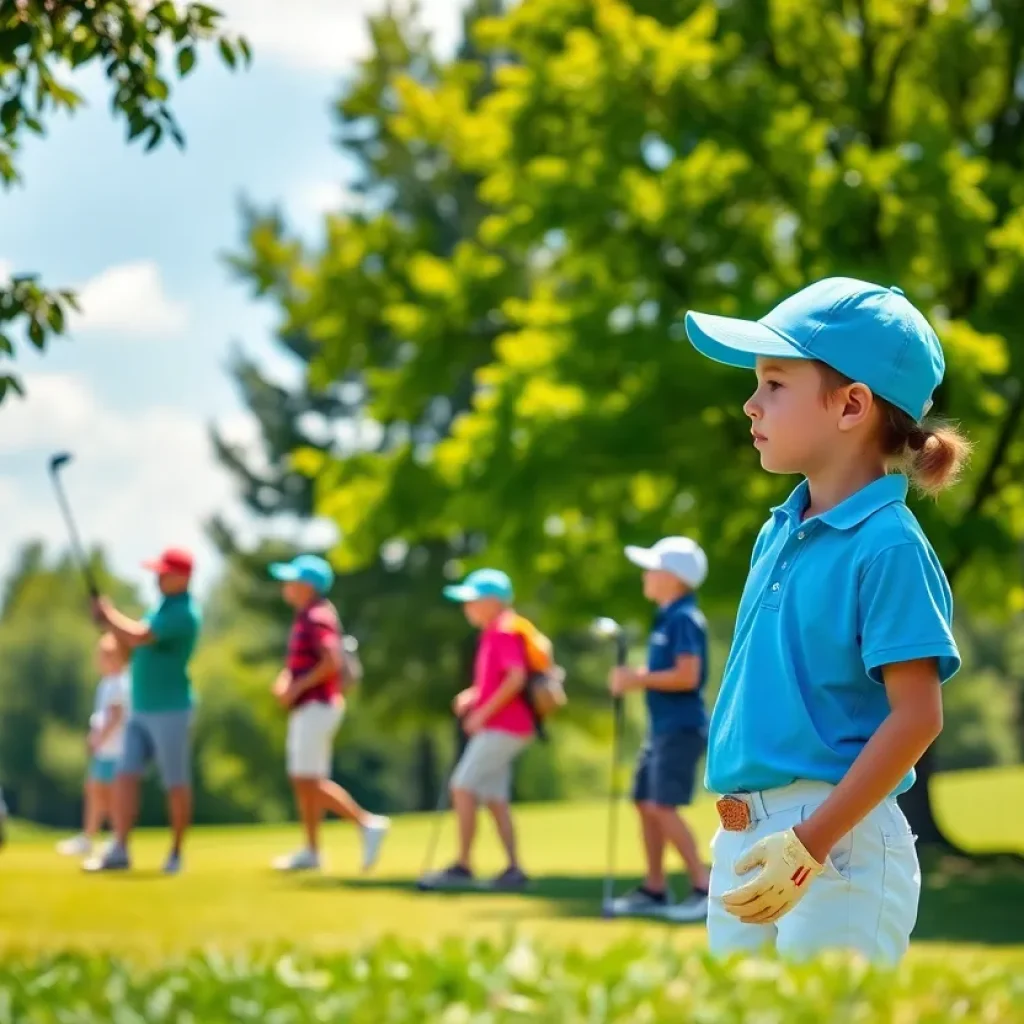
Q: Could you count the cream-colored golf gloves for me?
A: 1